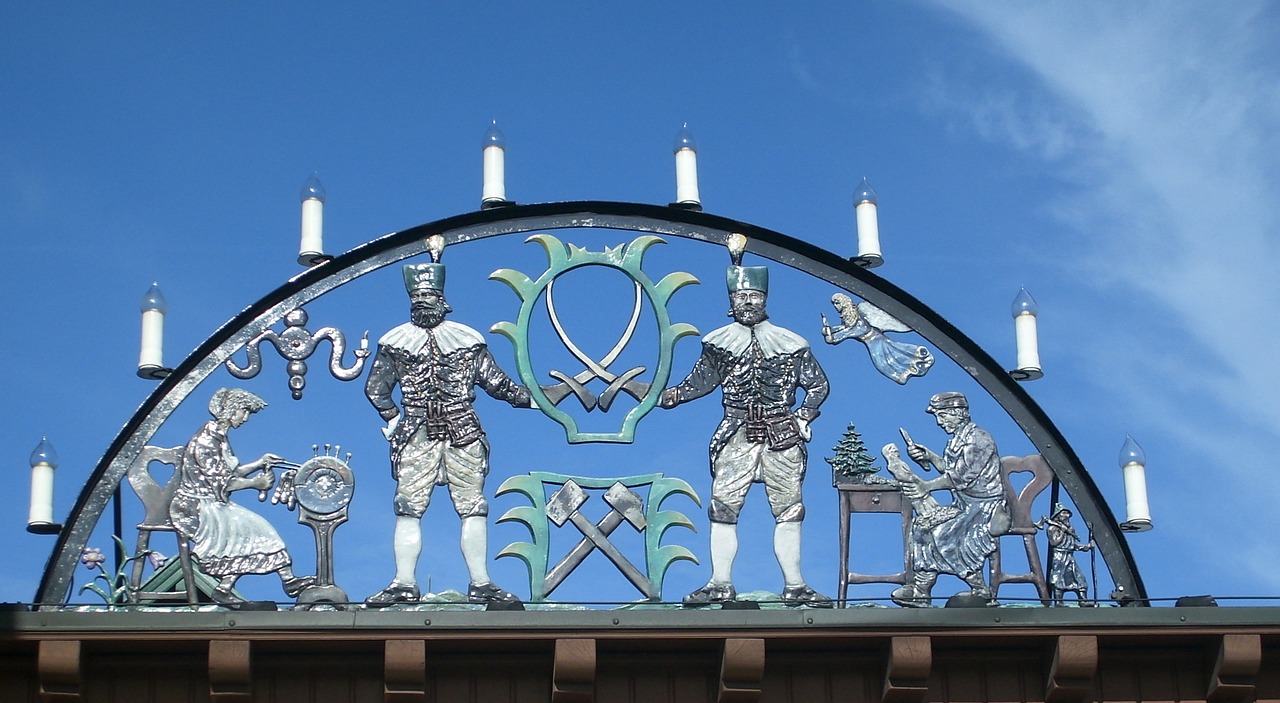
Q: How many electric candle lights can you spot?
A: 8